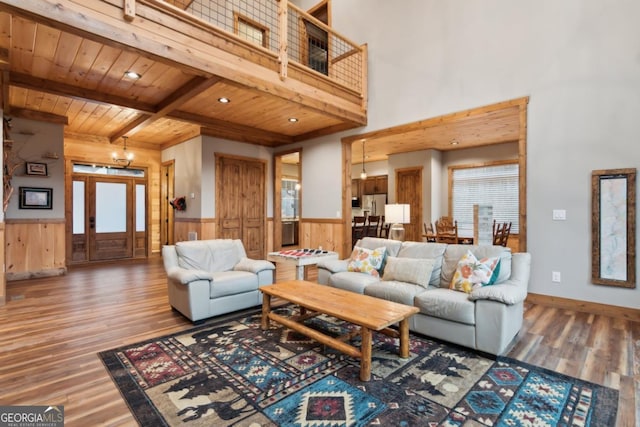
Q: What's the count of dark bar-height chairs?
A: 3